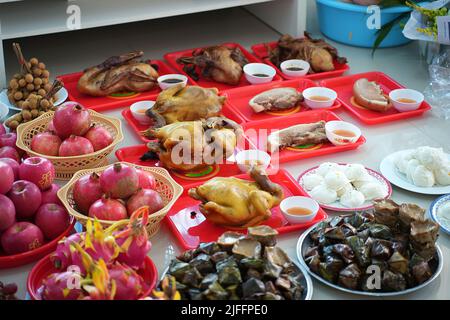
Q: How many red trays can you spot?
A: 9